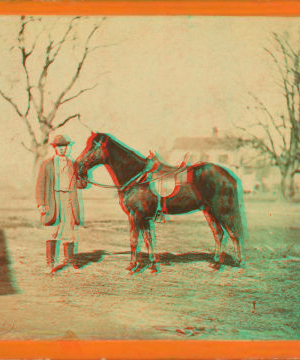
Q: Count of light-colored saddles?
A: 1